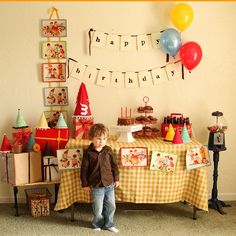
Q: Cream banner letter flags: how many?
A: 13